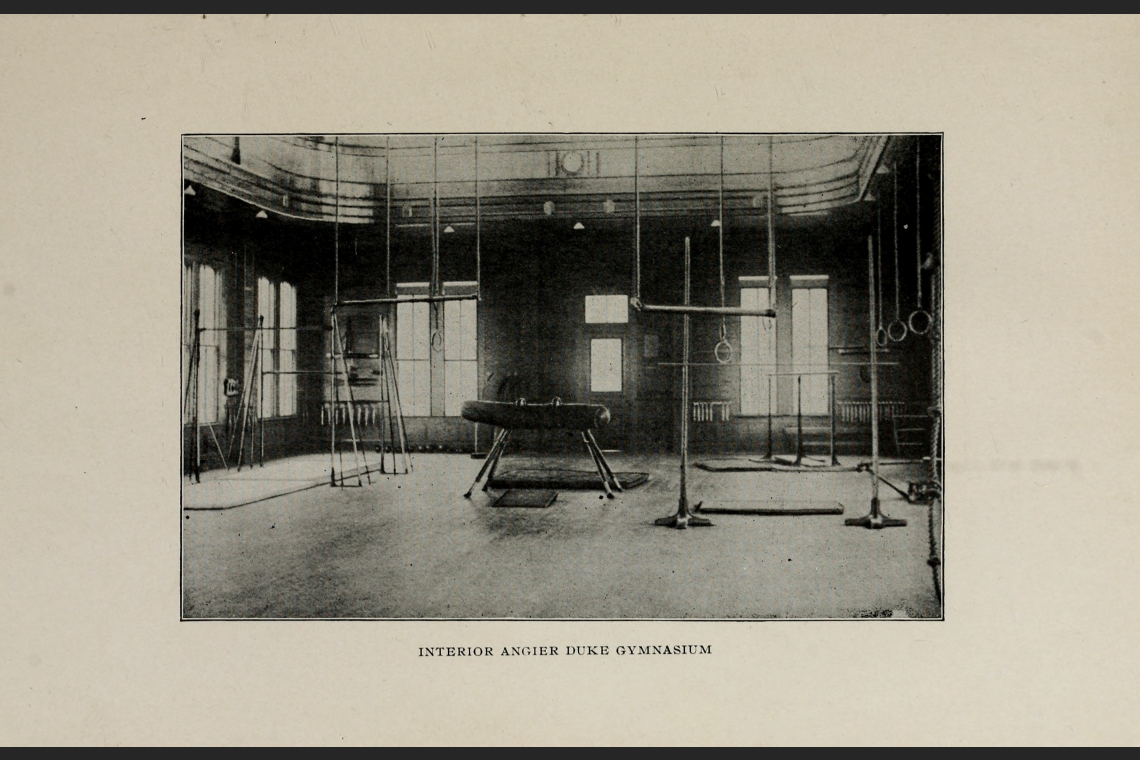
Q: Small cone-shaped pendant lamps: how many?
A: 7